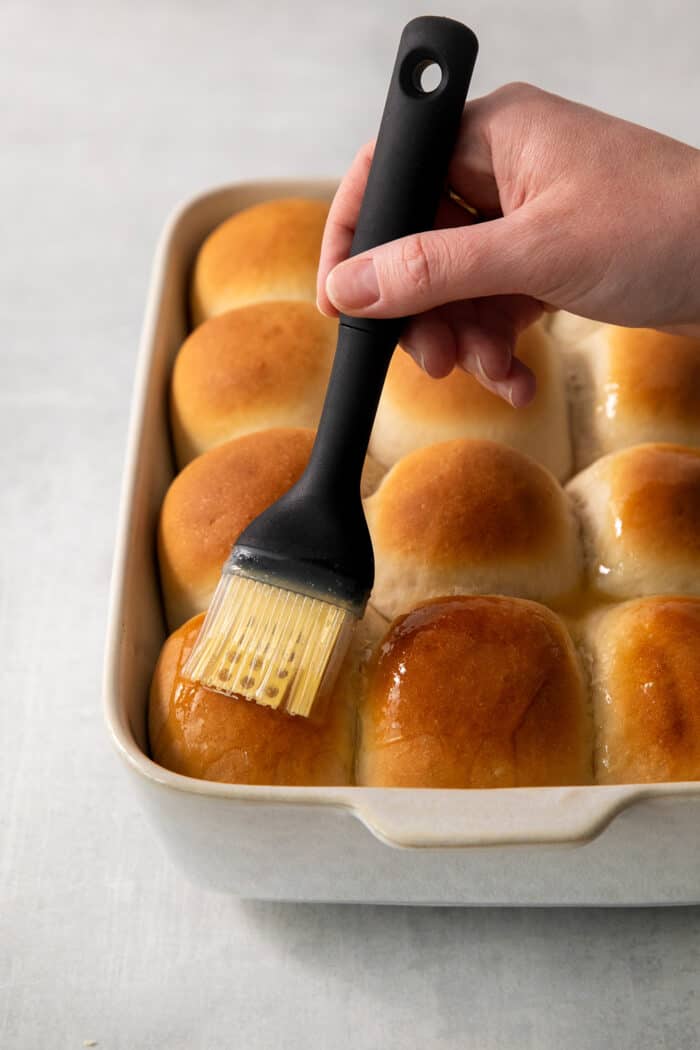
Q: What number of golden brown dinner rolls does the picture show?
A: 10